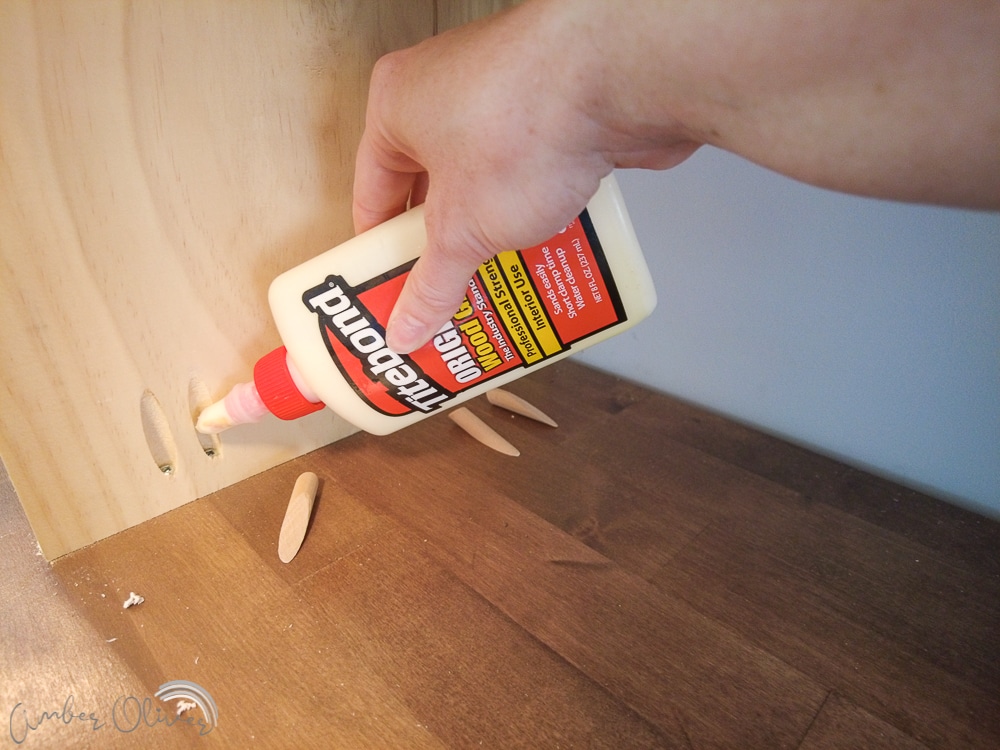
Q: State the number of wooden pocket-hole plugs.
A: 3